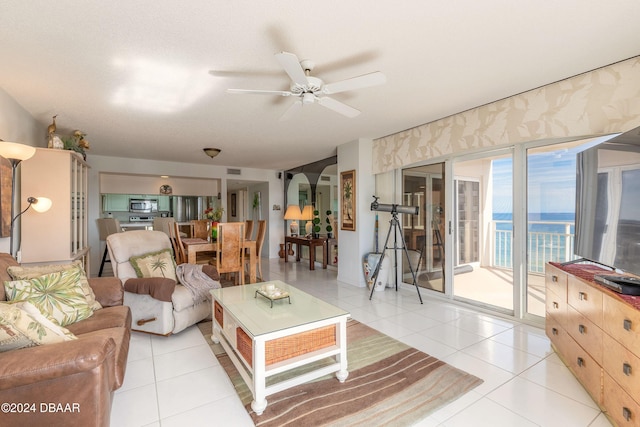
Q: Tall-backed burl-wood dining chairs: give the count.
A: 6